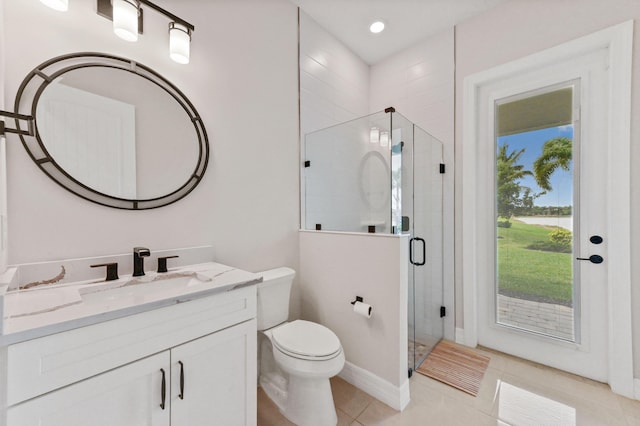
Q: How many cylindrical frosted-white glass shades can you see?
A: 3